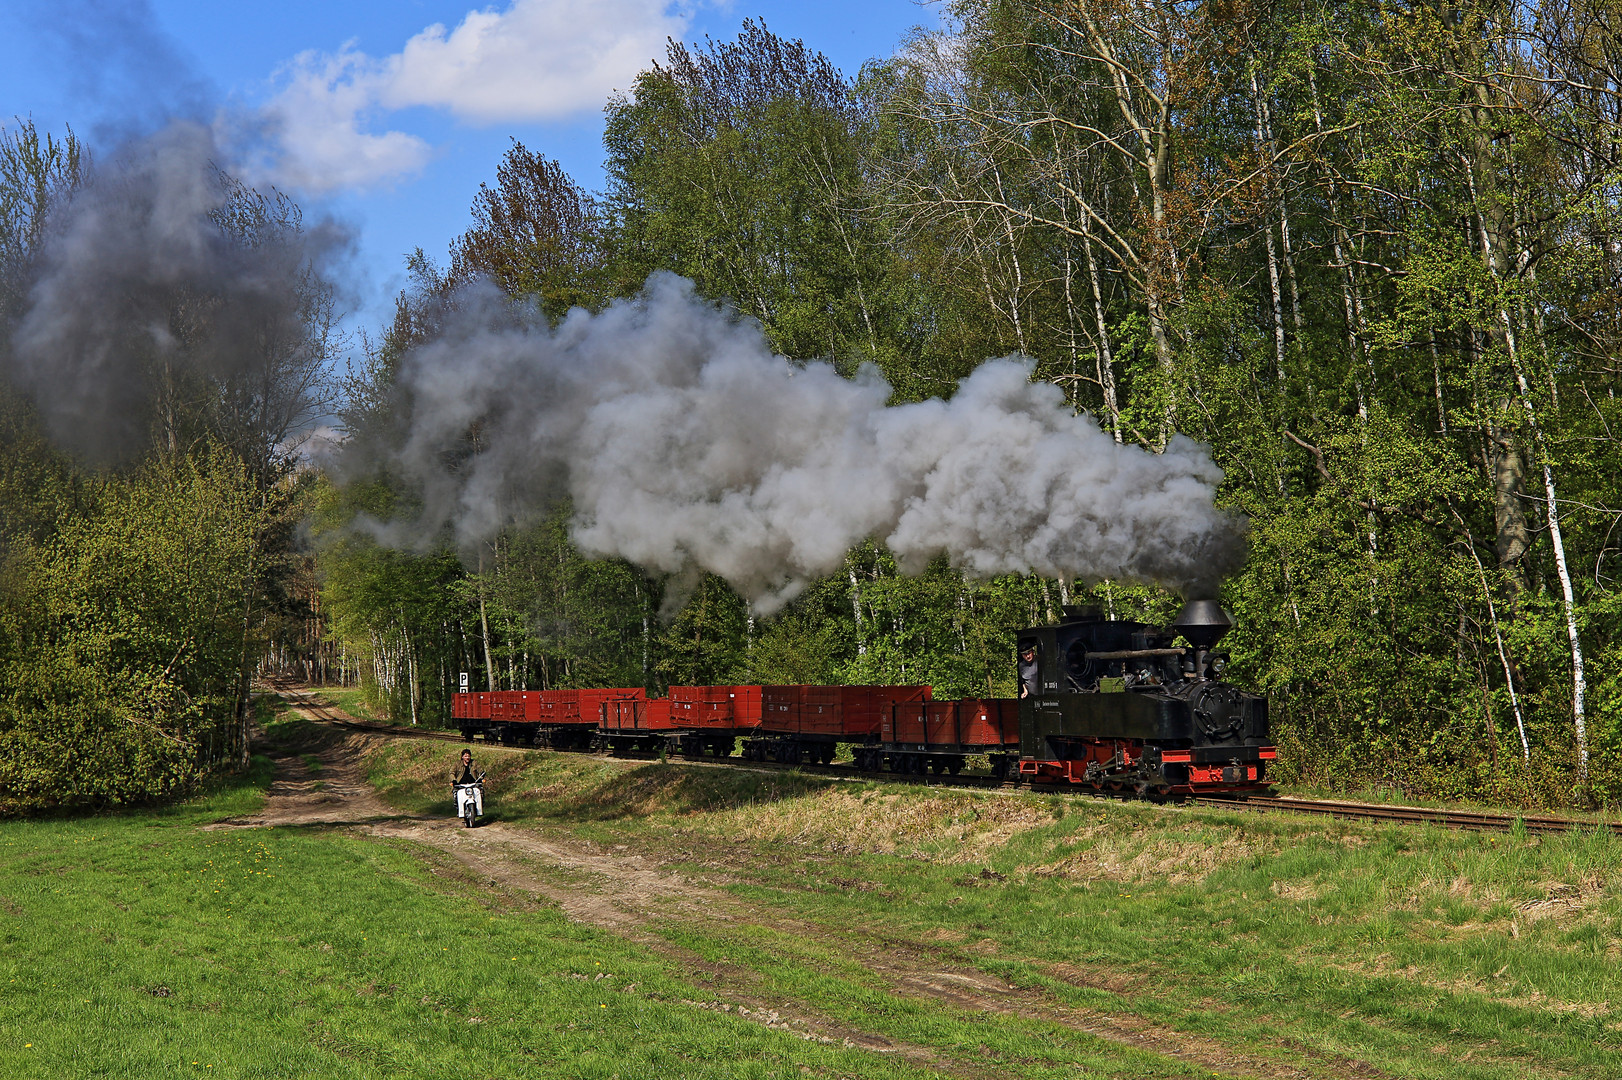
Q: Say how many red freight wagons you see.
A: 7